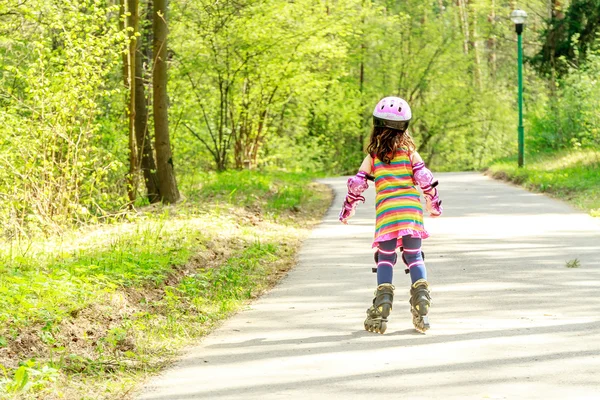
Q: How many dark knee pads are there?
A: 2